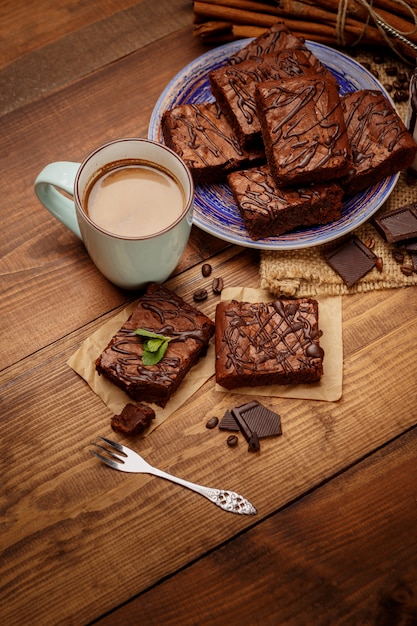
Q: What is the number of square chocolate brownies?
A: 8